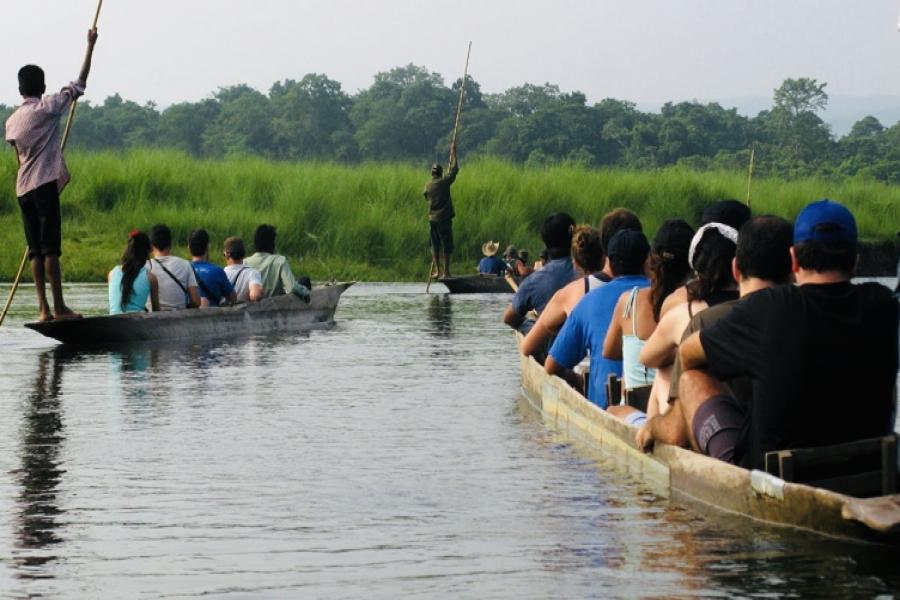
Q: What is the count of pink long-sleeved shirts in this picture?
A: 1